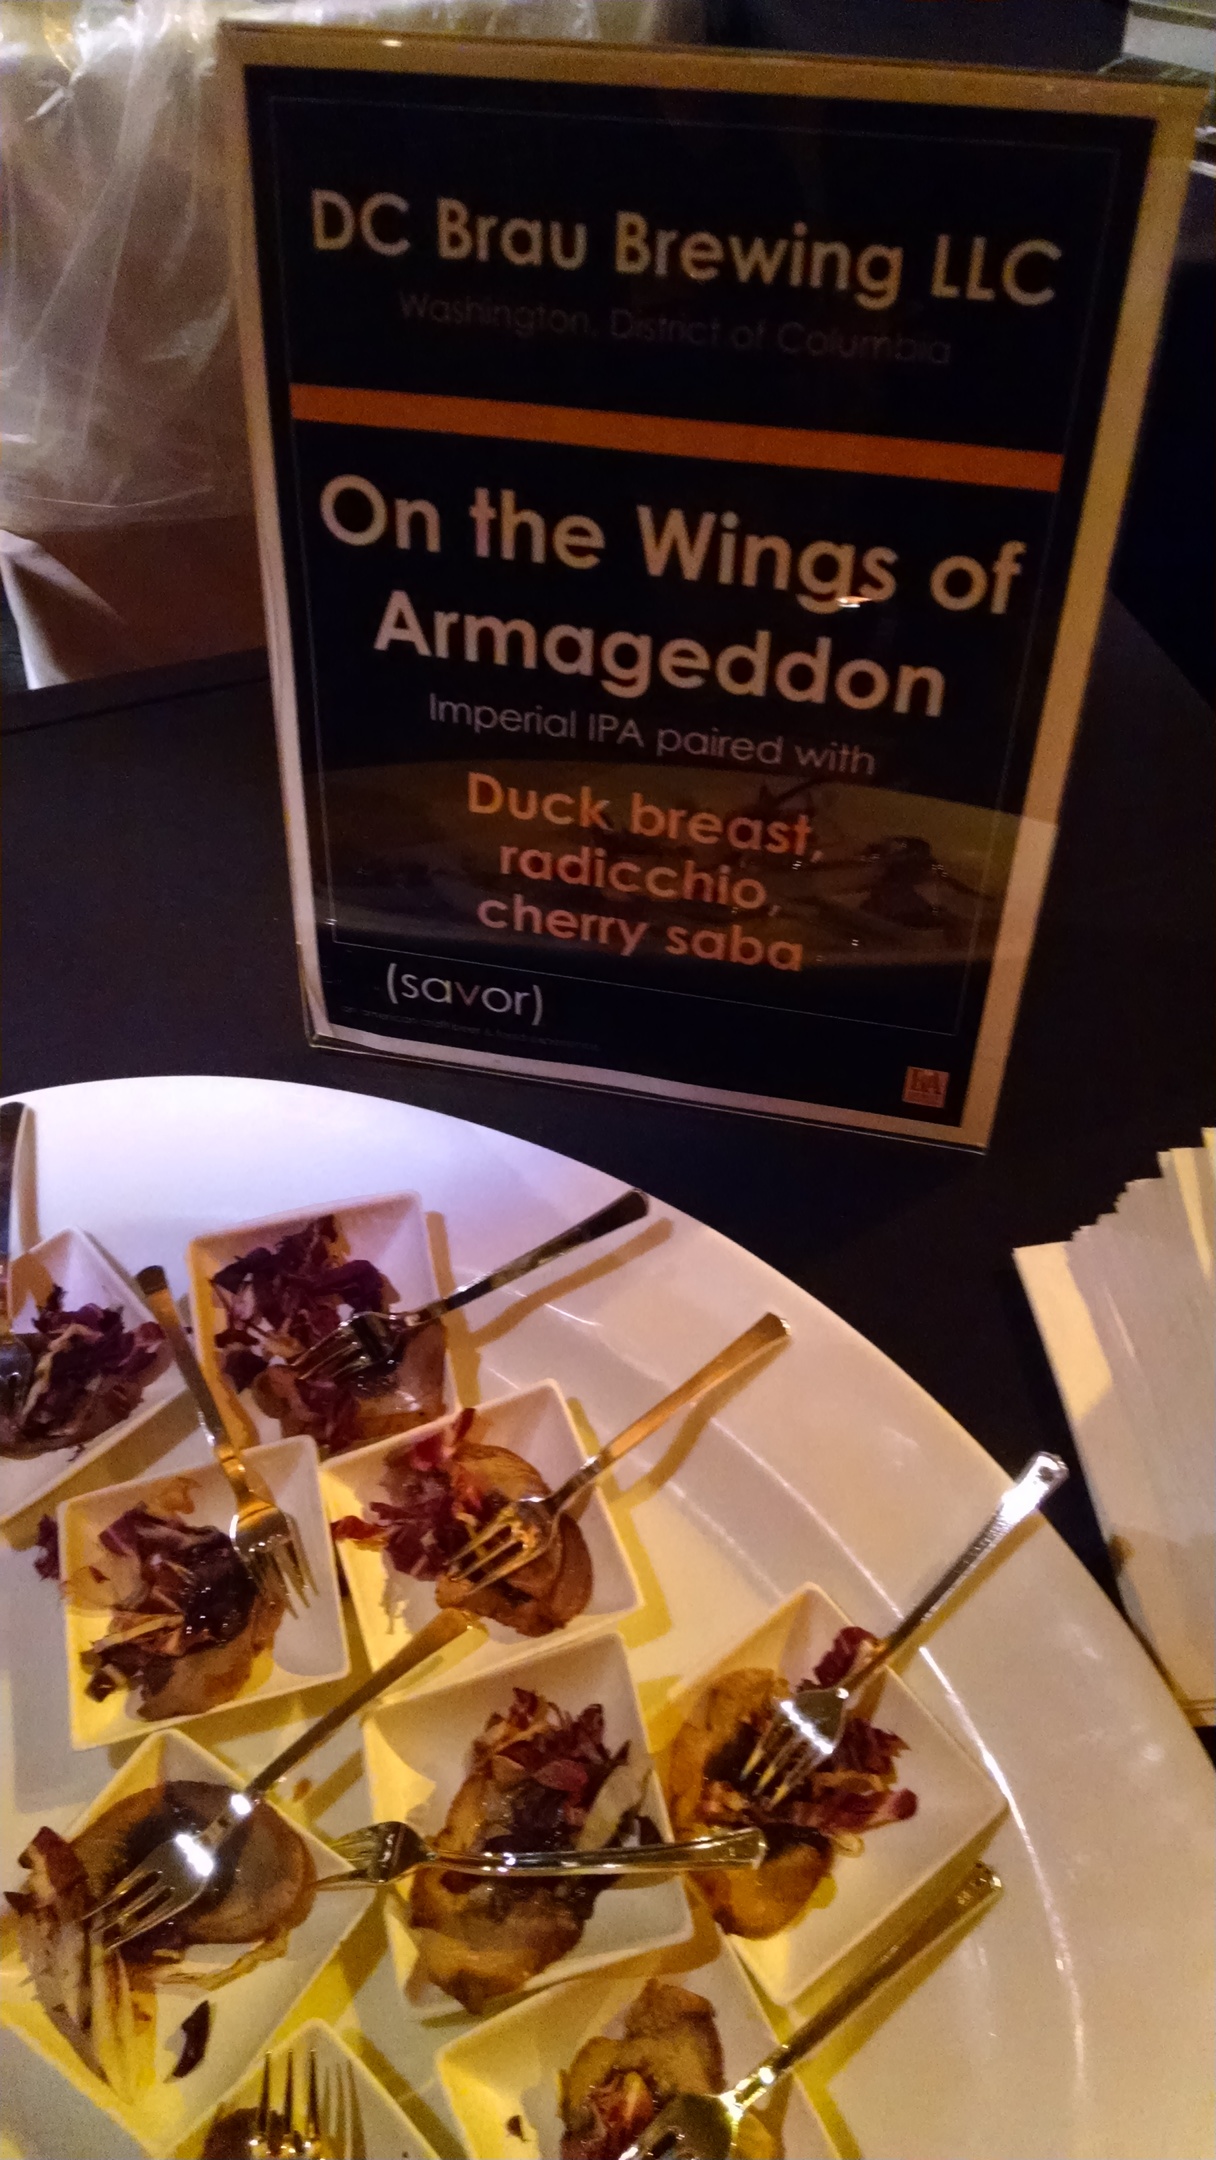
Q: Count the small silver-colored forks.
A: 9